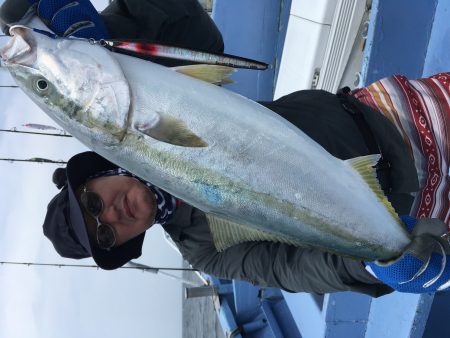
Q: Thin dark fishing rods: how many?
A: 4